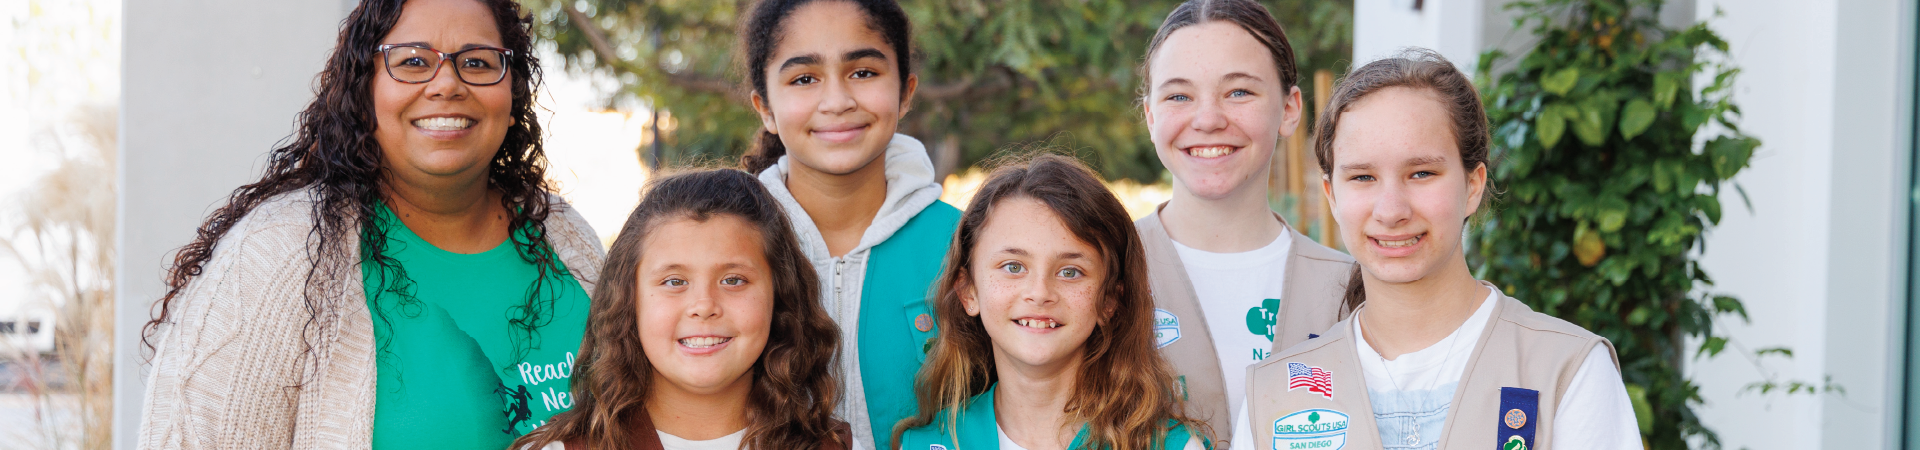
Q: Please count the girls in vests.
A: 5